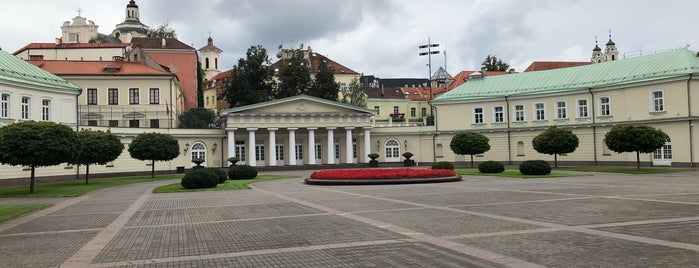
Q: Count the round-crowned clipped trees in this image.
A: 6